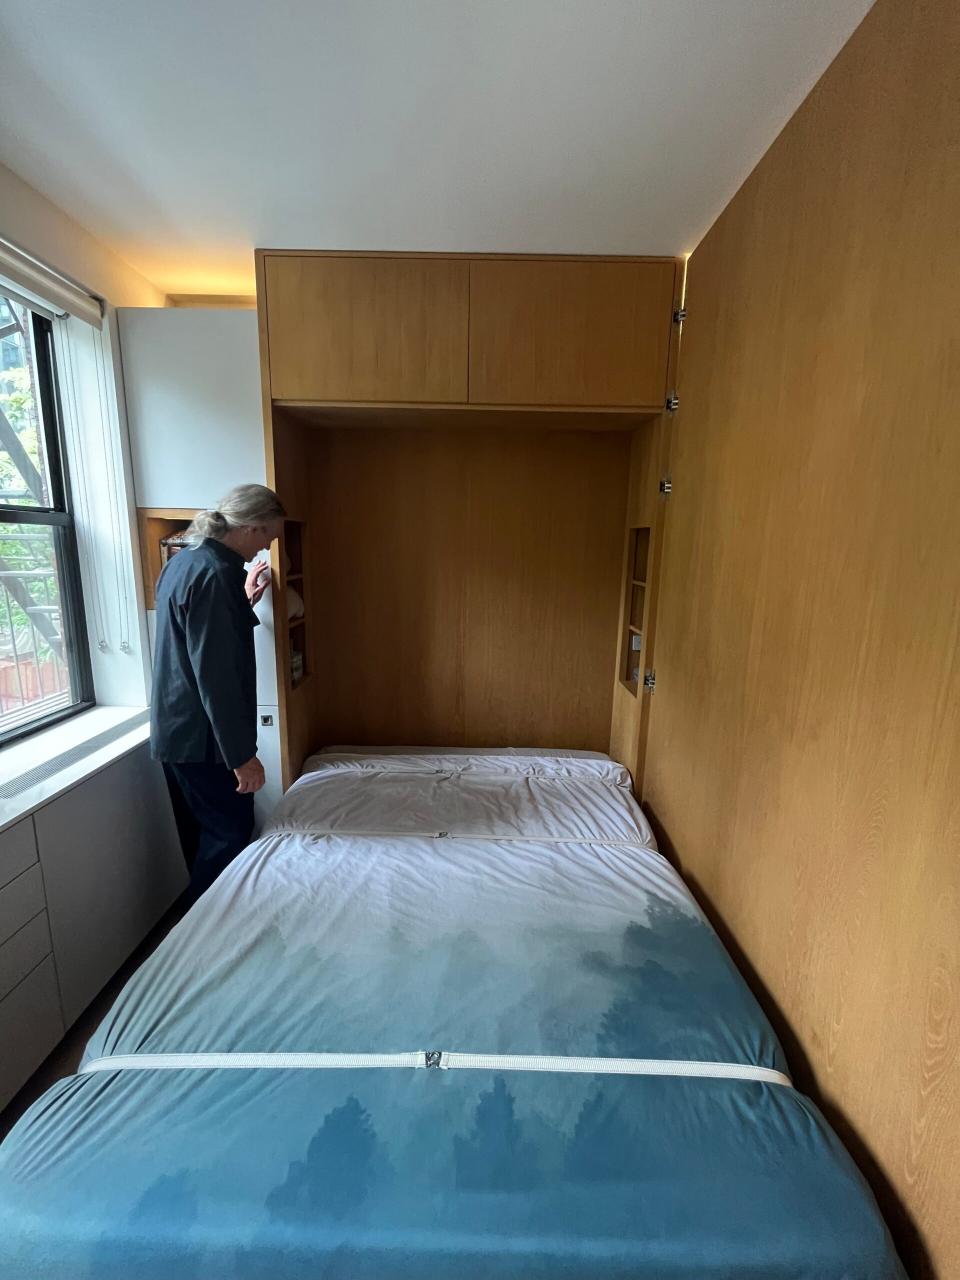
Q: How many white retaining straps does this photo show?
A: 3